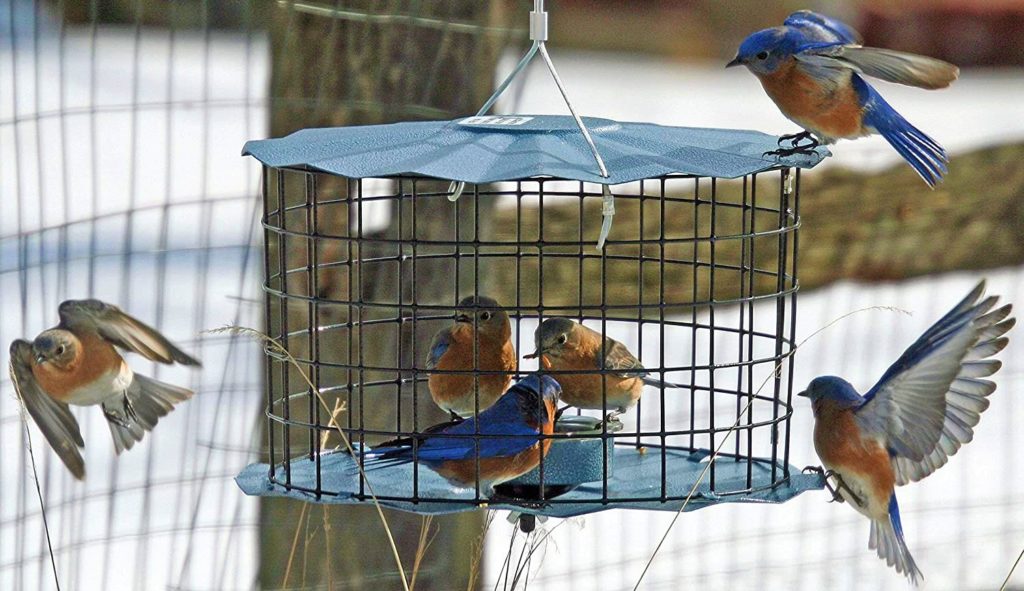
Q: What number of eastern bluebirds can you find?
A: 6